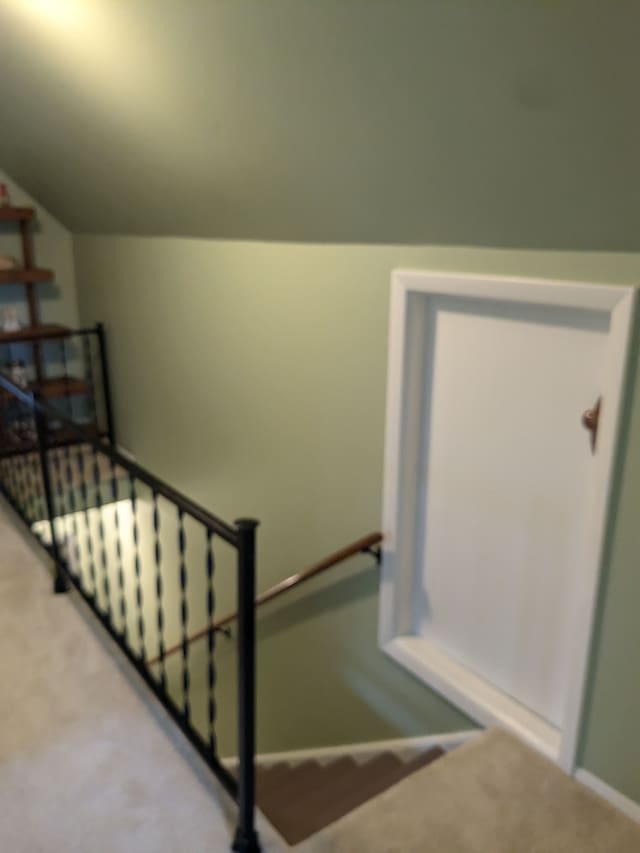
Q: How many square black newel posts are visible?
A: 3